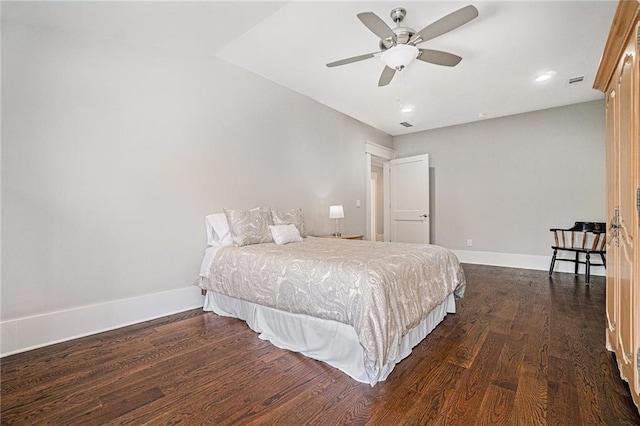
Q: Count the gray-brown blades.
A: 5